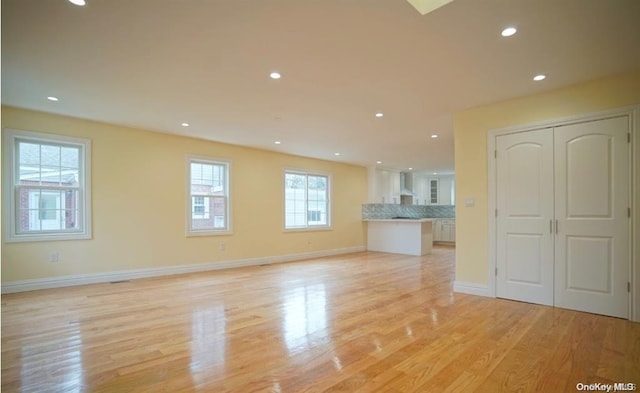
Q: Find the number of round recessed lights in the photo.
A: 13